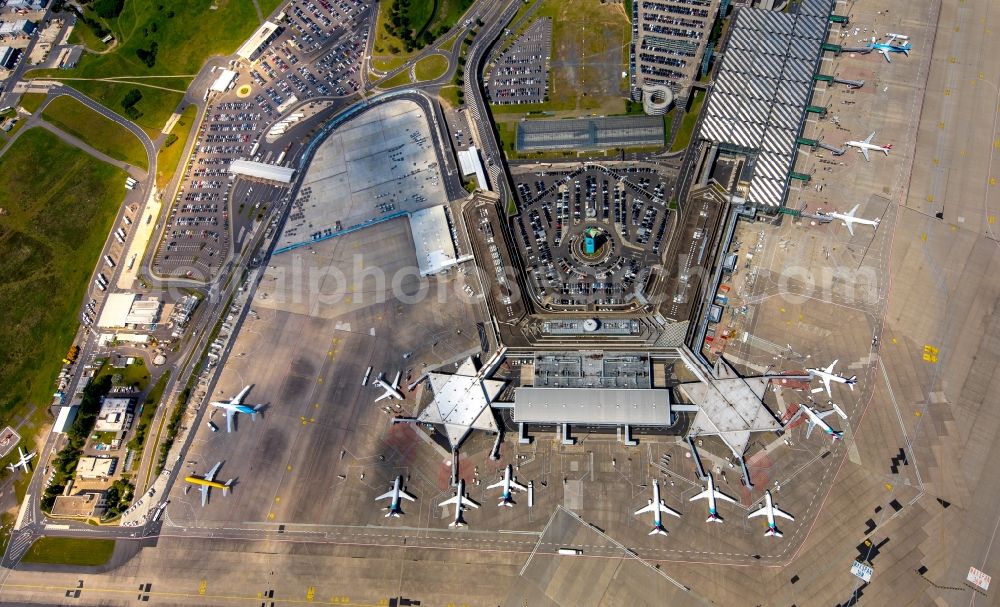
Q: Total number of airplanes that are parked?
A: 15